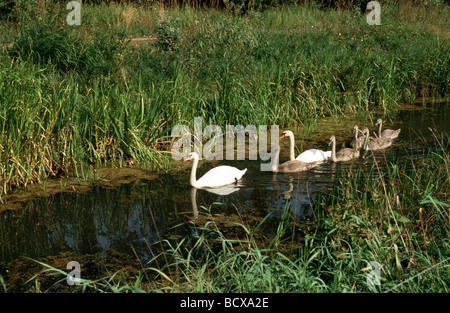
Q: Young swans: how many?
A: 5